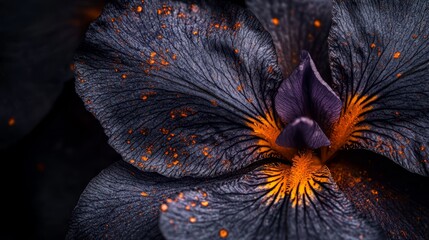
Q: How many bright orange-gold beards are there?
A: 3